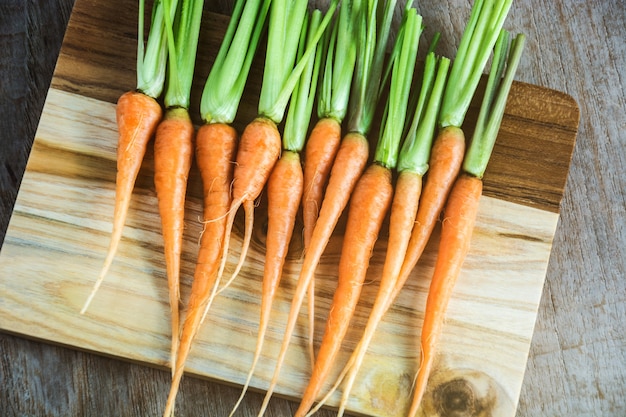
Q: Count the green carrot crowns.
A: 11